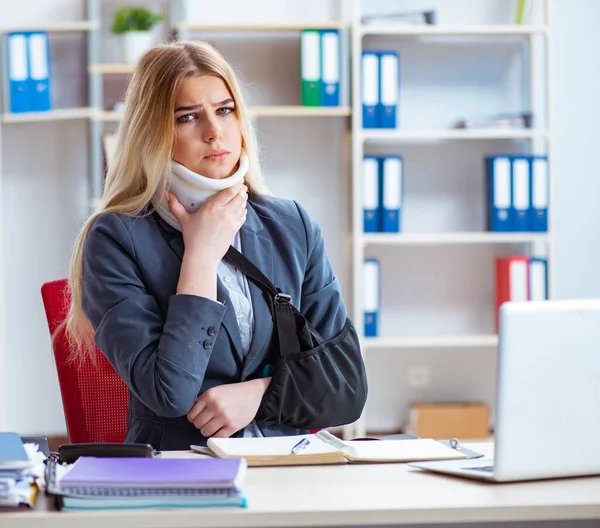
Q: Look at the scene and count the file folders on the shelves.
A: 14